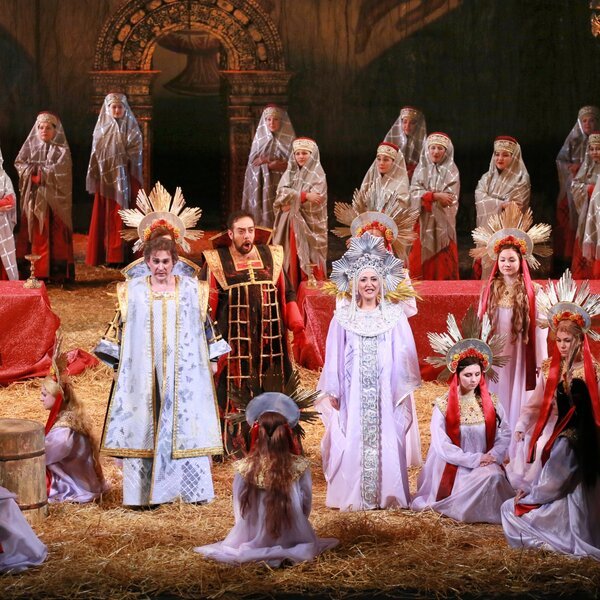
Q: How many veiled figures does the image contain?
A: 11